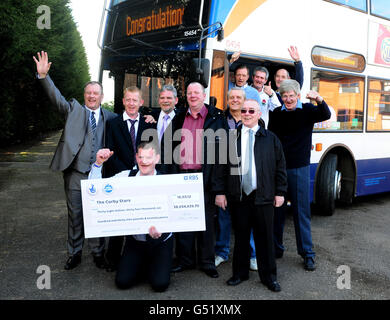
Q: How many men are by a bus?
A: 11